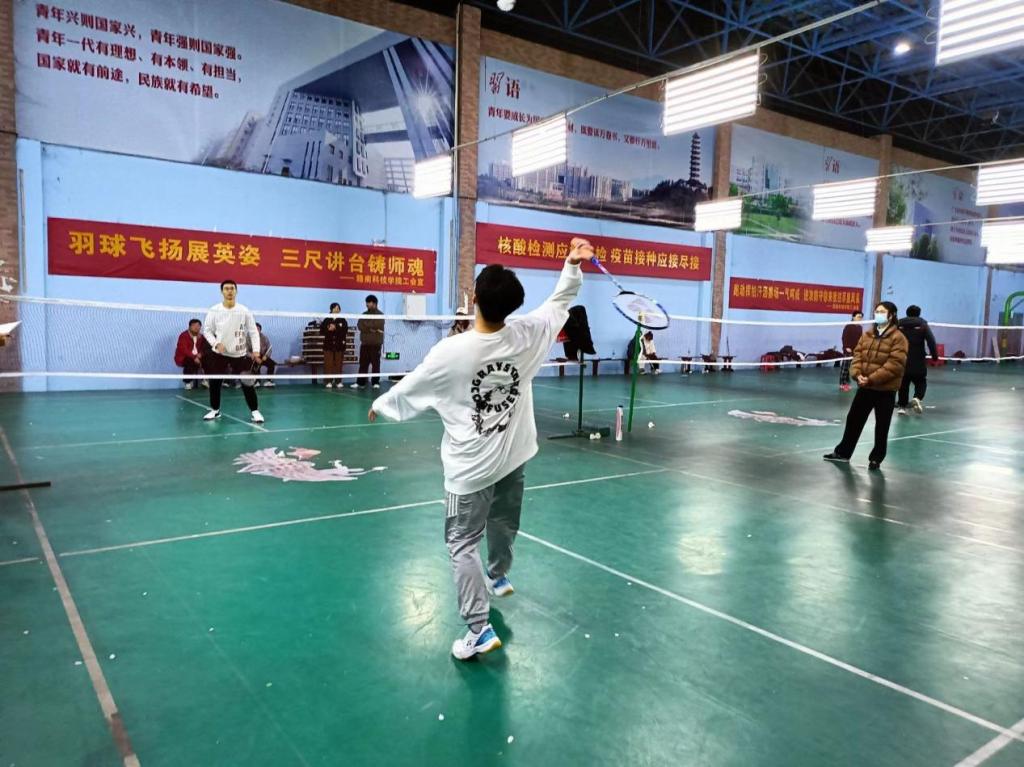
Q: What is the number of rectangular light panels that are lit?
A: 9